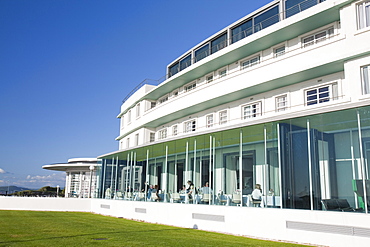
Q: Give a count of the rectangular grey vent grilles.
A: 4